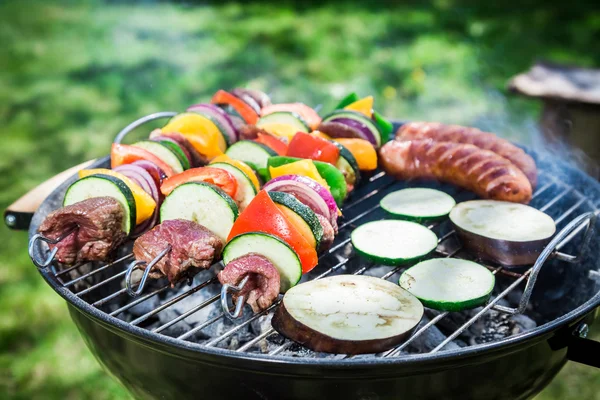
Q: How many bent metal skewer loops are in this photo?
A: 3